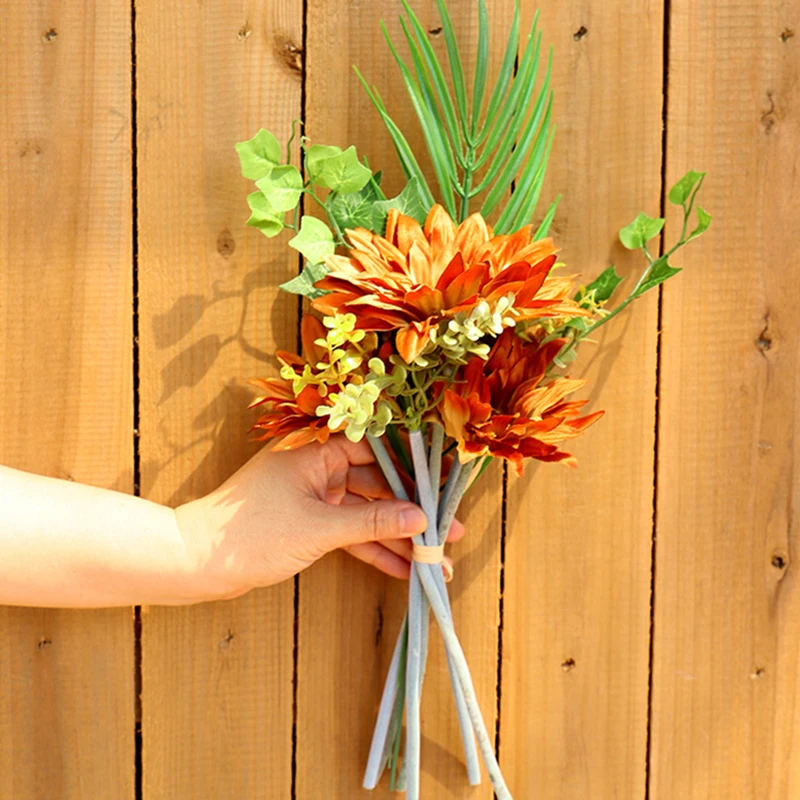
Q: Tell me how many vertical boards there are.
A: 5